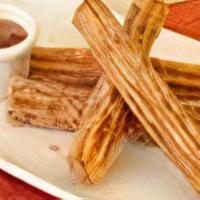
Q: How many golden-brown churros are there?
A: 4